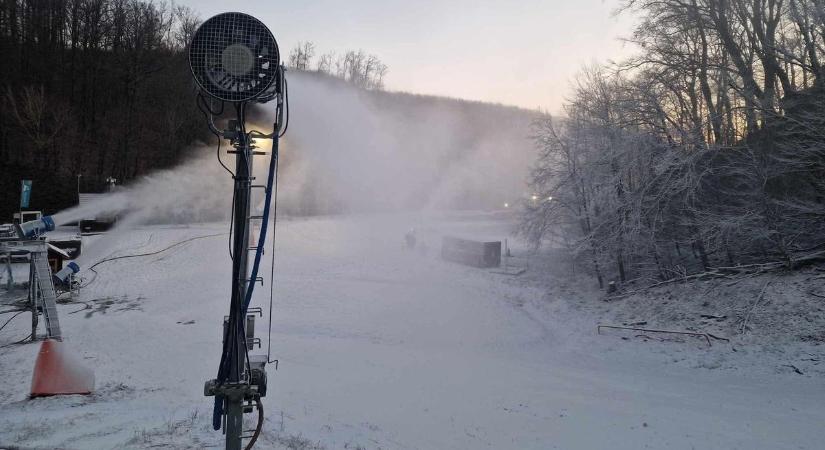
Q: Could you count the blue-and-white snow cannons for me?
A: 2